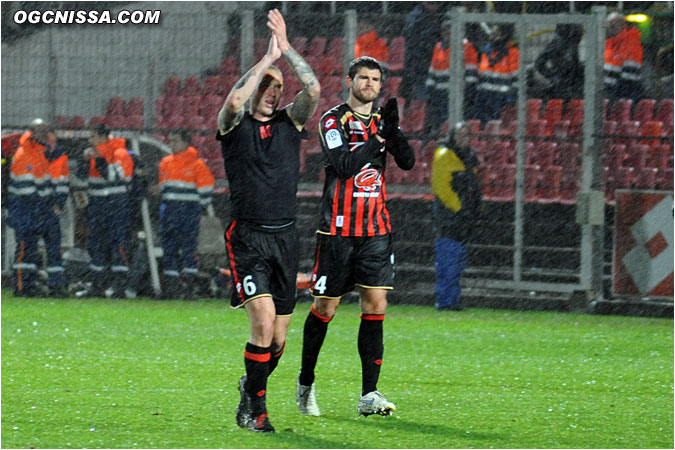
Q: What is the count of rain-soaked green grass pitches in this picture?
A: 1